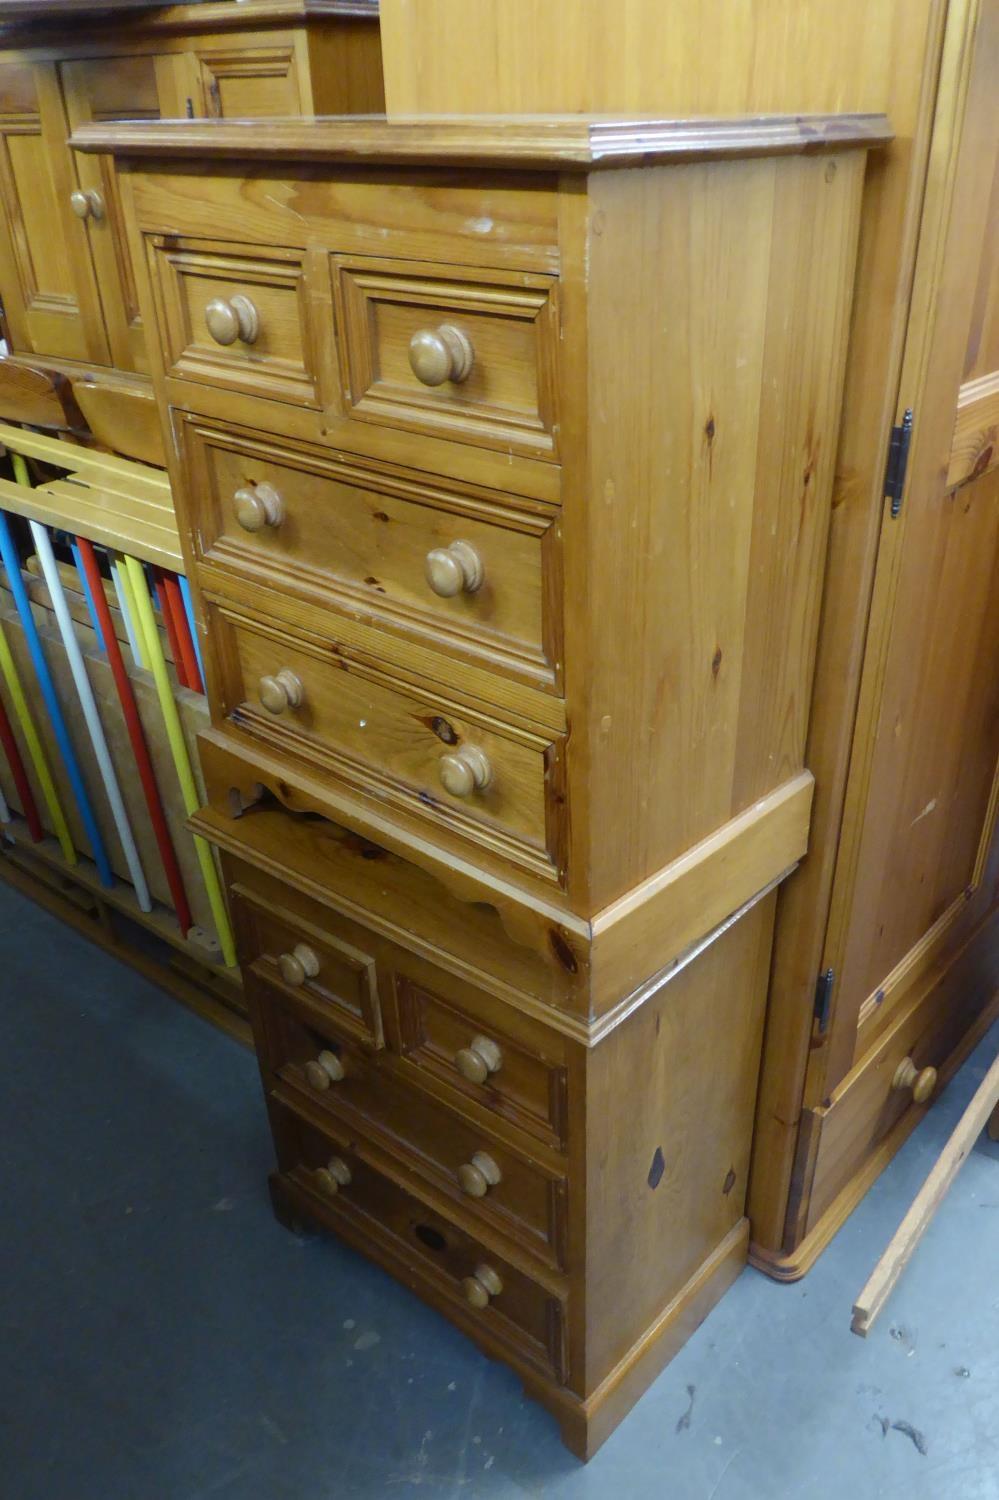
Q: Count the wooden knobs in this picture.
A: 14